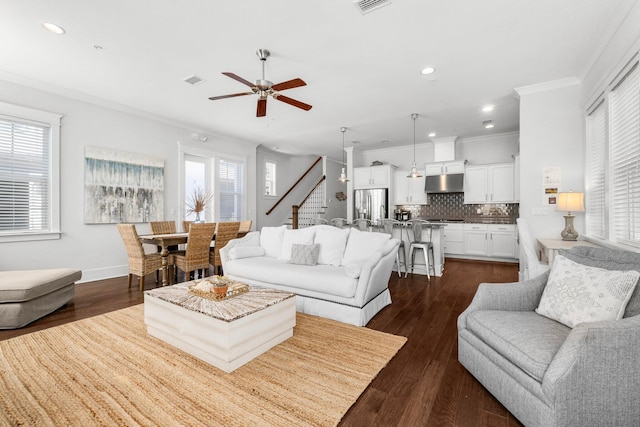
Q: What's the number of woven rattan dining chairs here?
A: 6